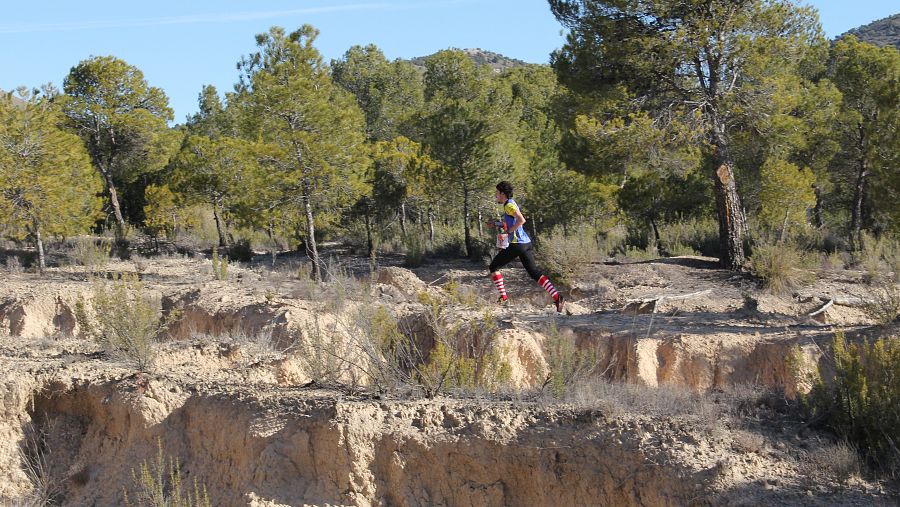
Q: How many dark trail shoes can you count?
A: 2